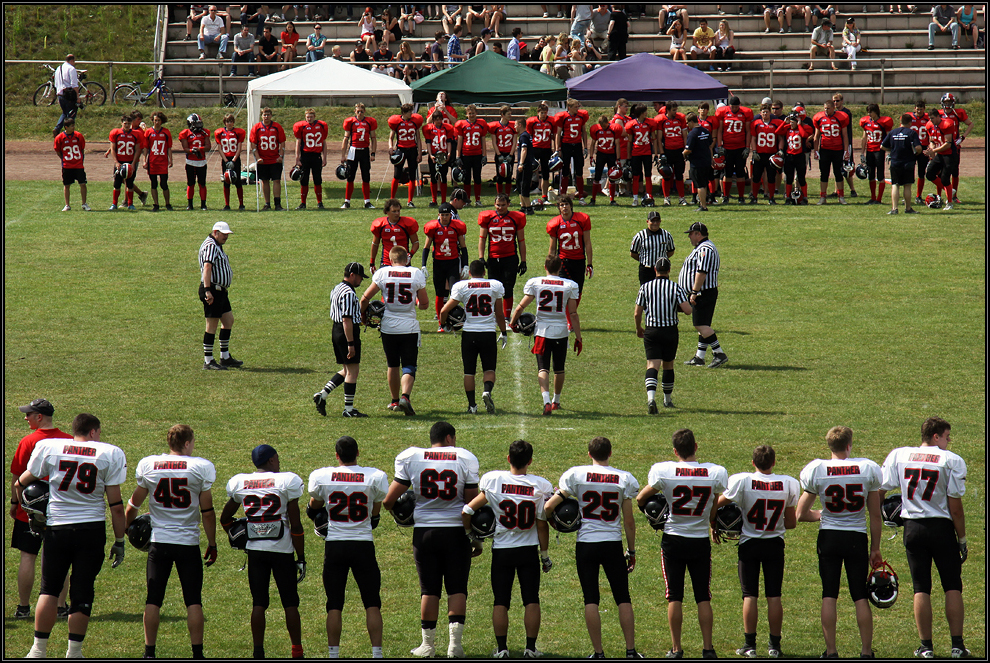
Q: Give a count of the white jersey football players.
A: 14